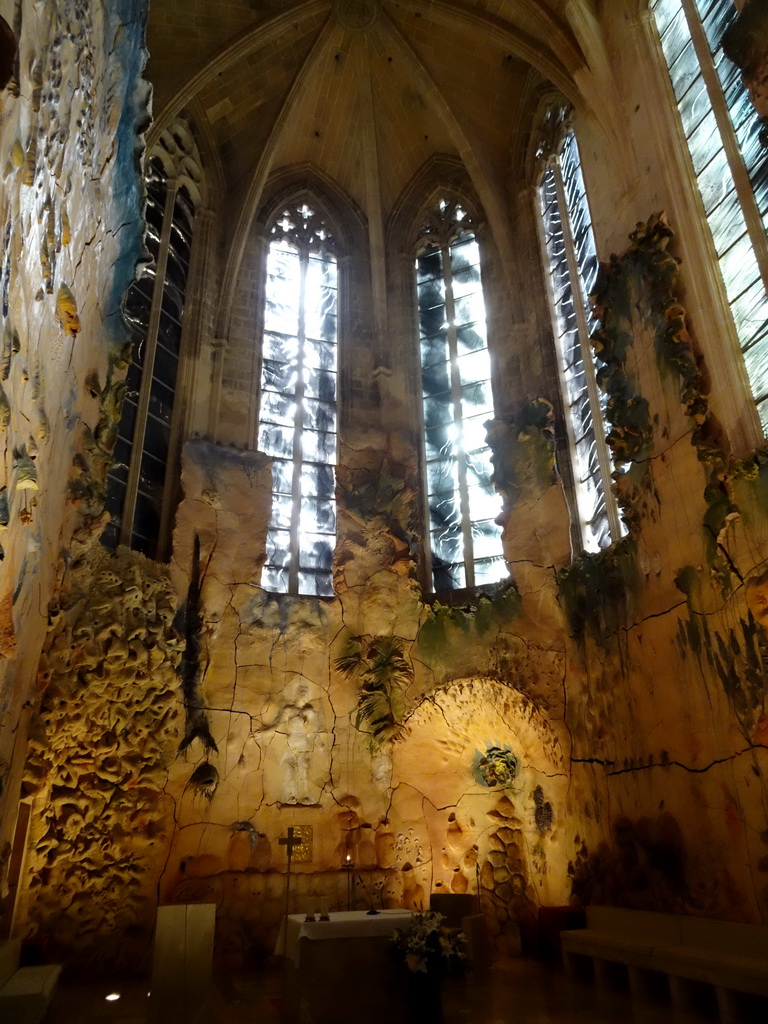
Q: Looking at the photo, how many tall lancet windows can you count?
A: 5